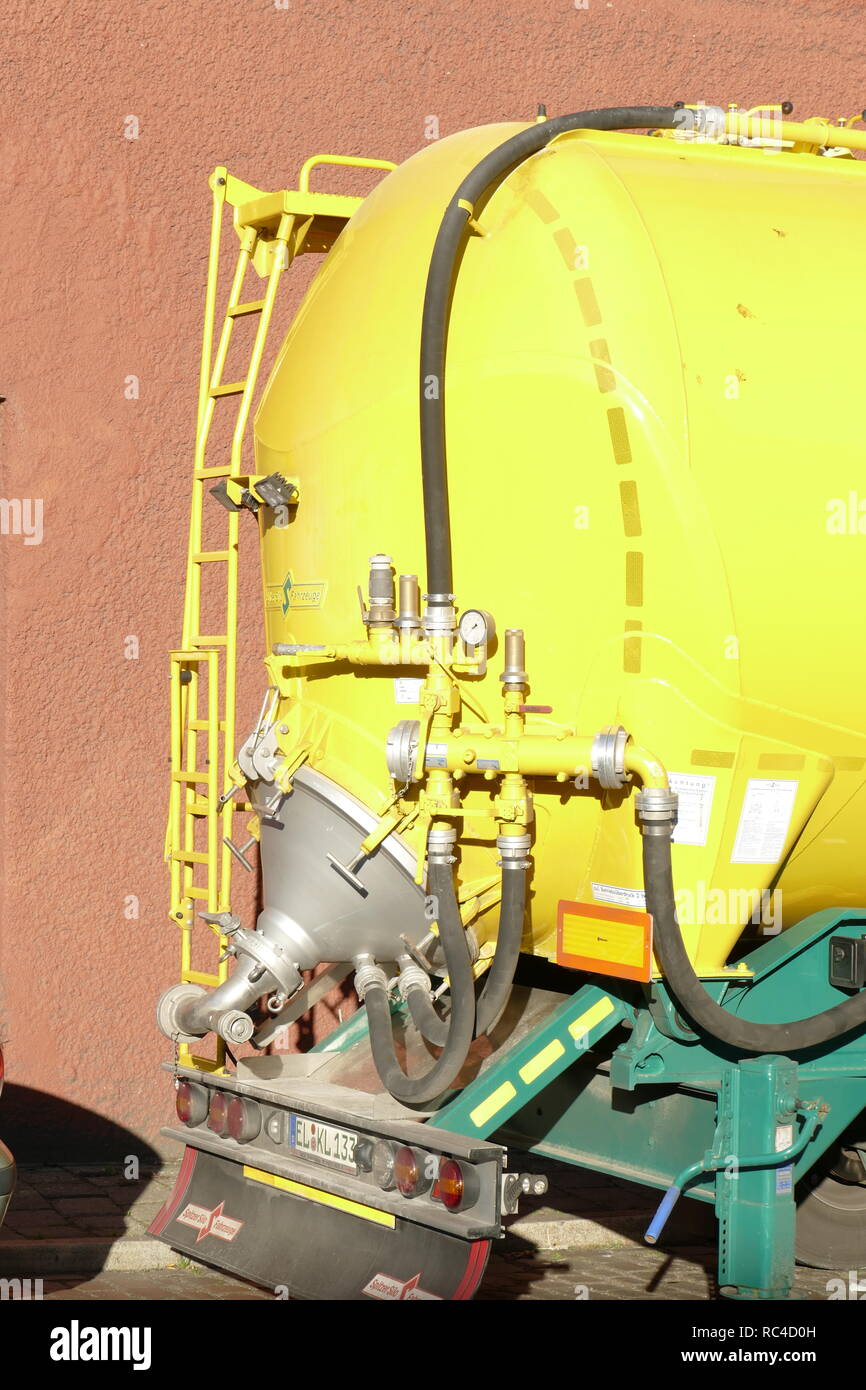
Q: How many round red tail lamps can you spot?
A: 5